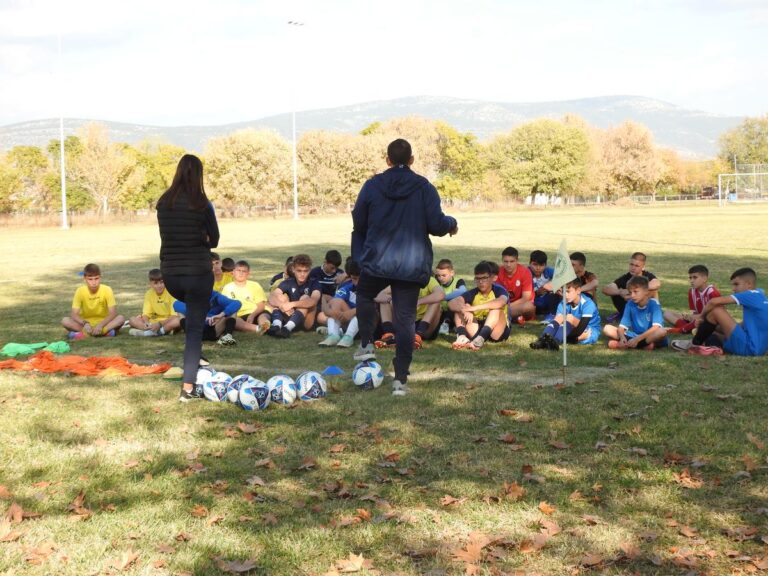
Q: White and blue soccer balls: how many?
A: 7